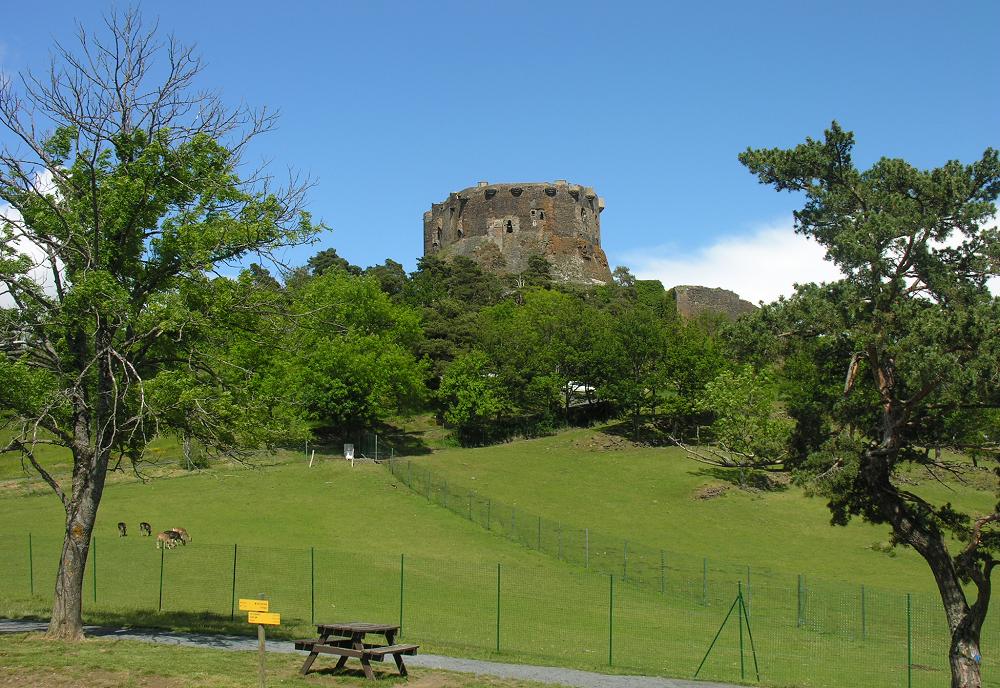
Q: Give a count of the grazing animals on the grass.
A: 5